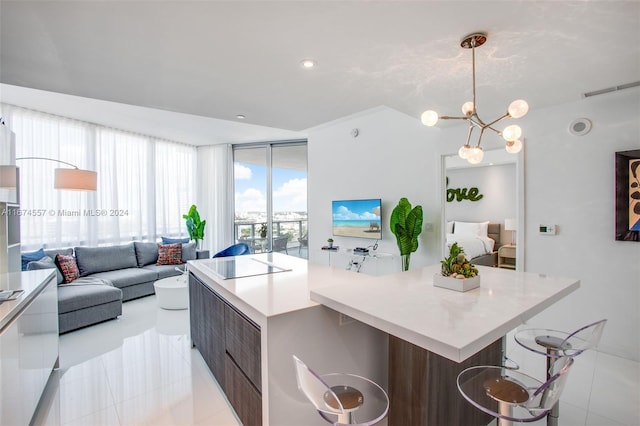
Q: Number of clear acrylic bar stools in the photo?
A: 3